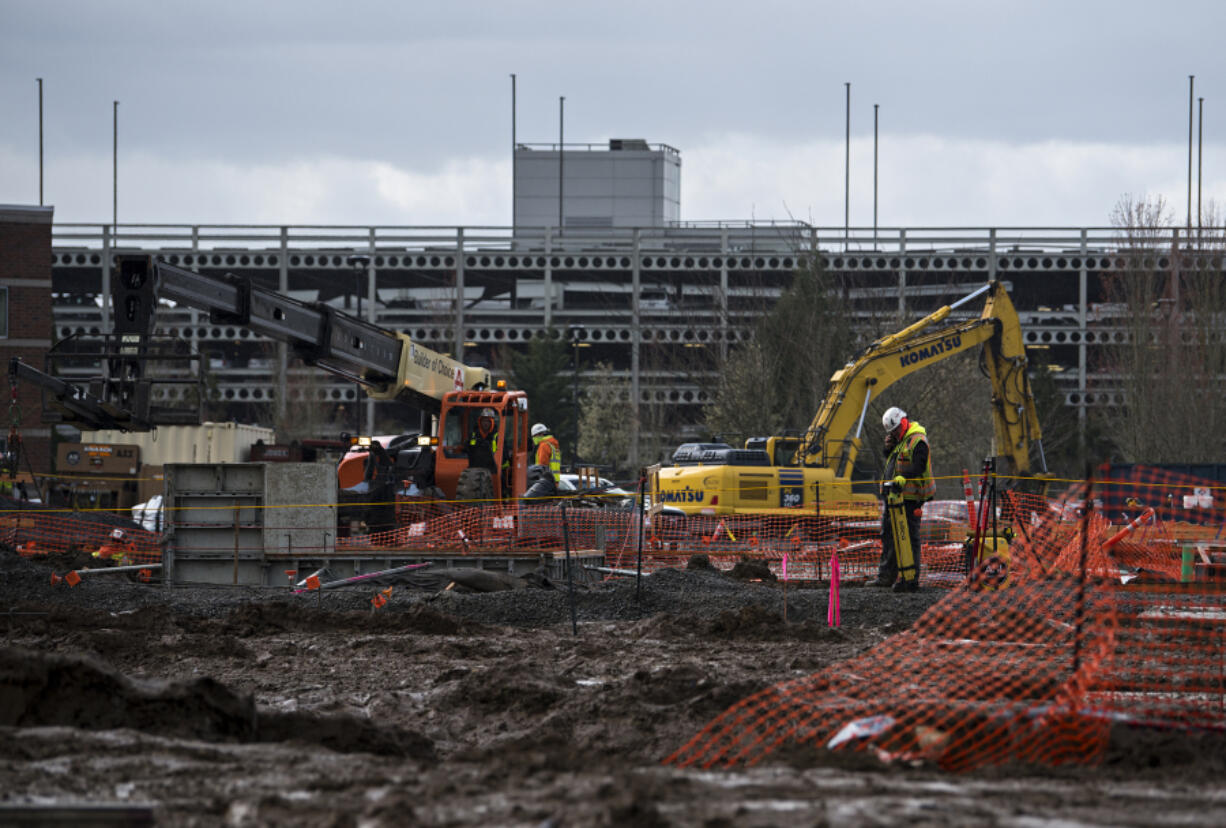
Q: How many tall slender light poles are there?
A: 8